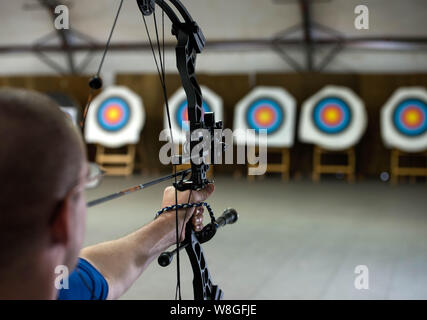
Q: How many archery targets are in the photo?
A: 5